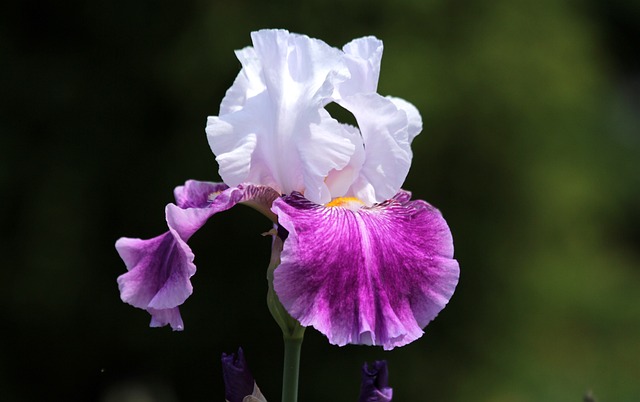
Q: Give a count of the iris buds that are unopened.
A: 2